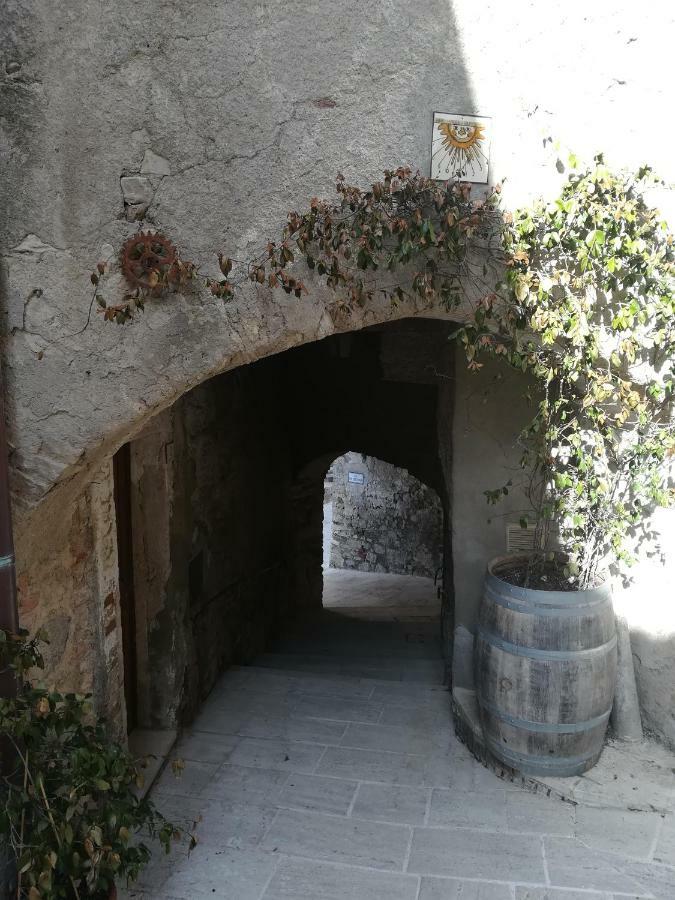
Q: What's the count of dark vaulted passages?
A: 1